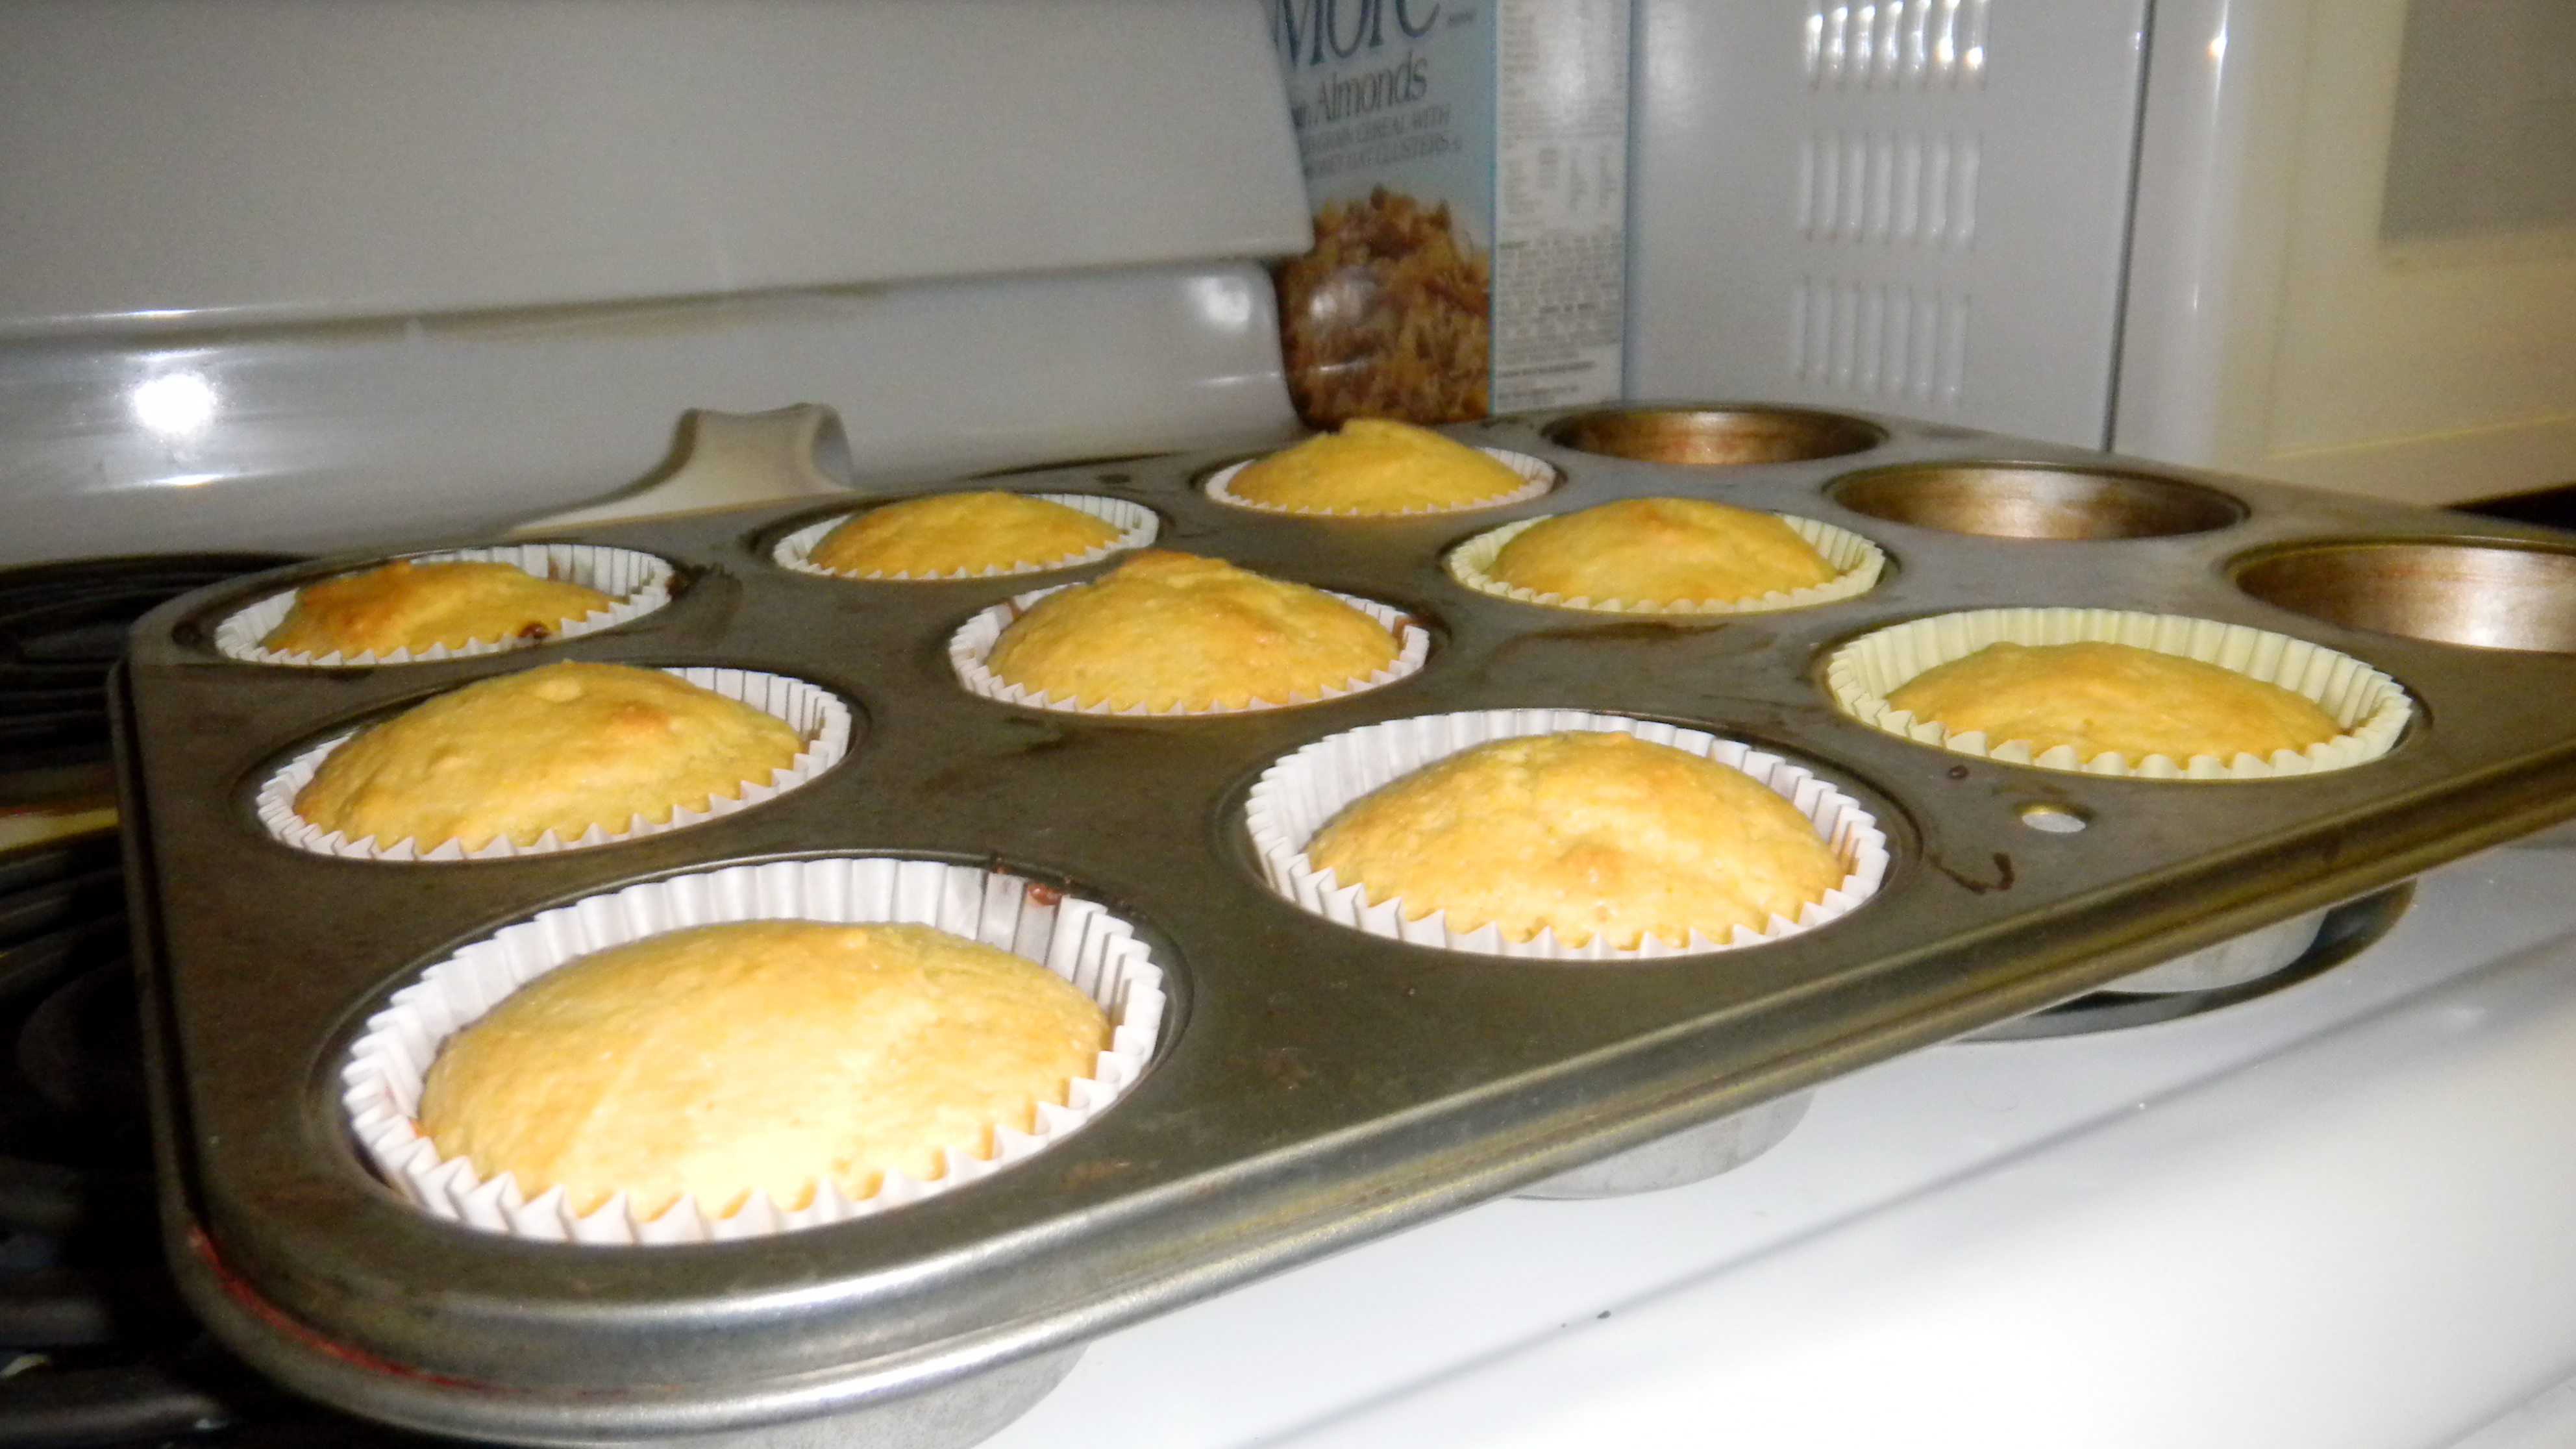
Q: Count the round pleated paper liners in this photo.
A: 9